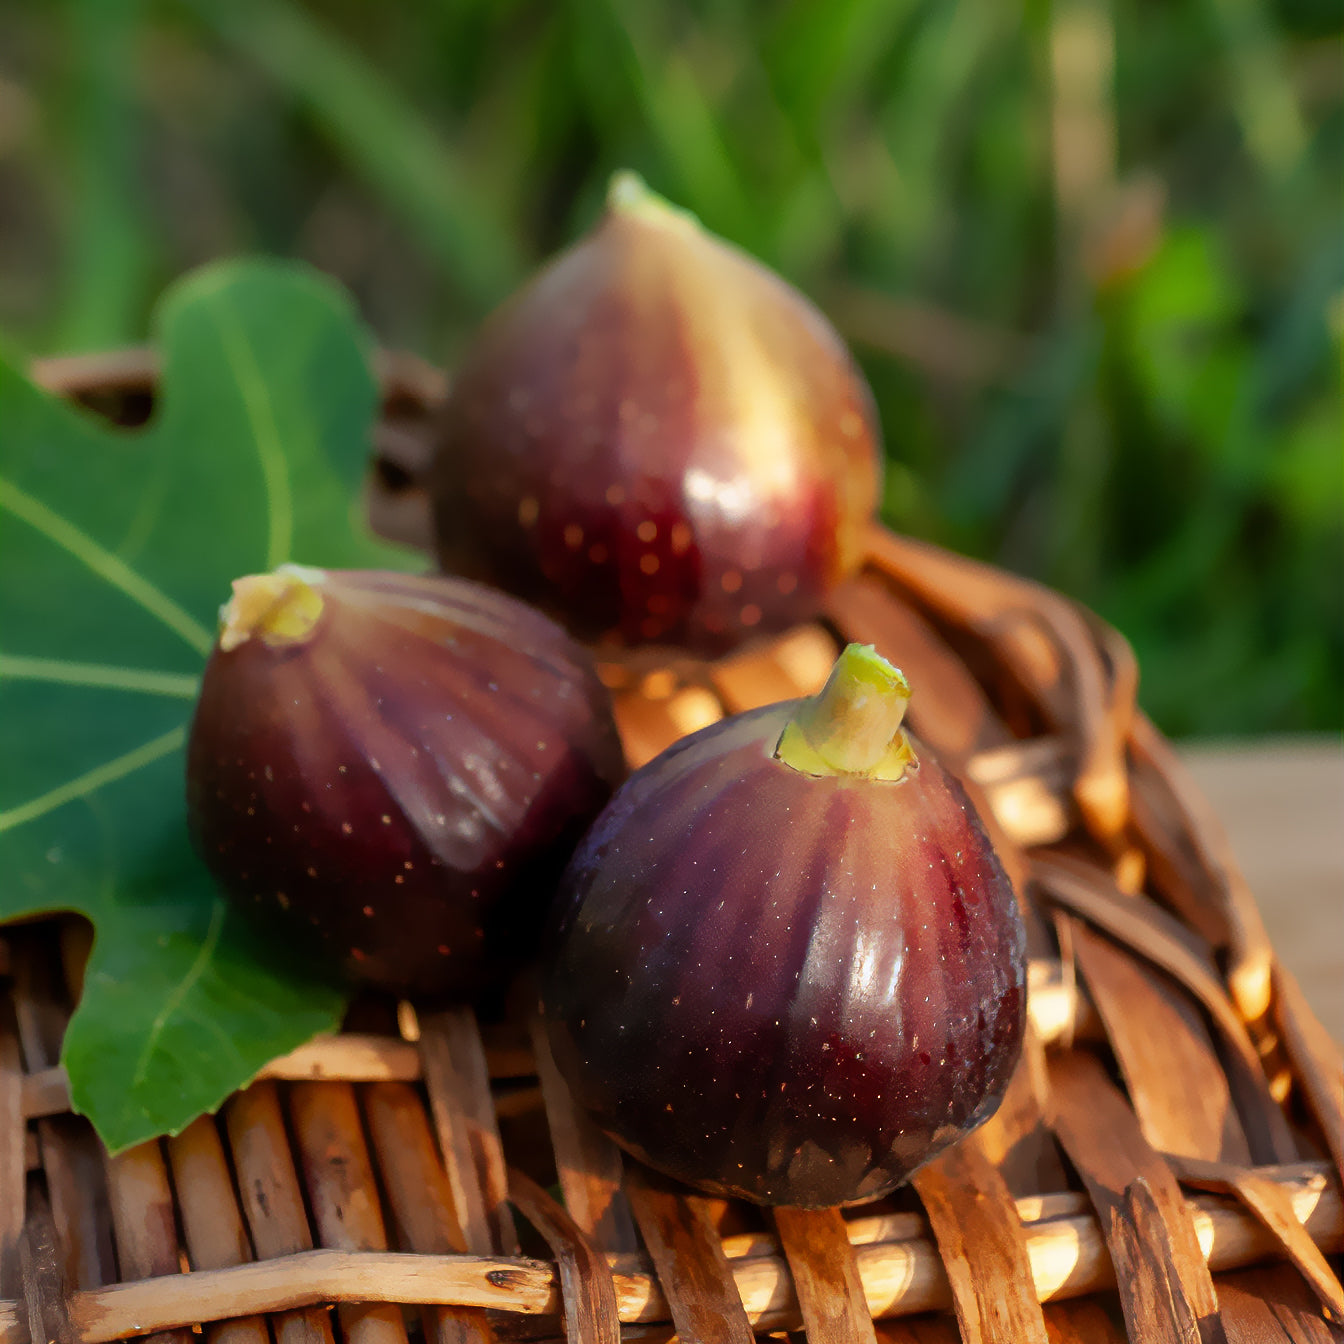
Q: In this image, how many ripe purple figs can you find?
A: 3